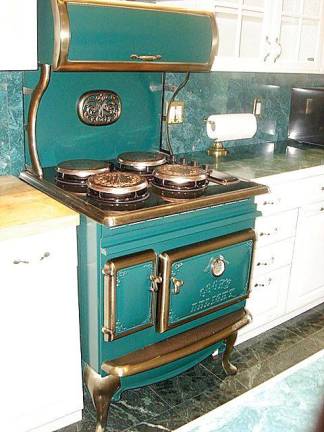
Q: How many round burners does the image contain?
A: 4